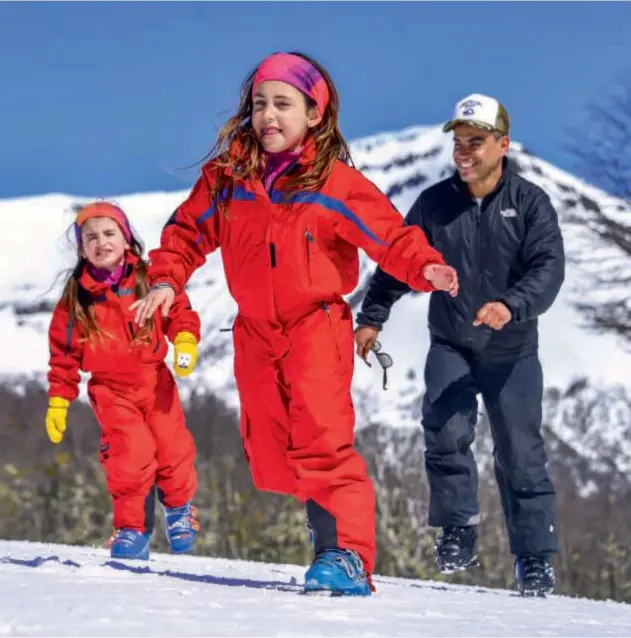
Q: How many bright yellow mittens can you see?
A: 2